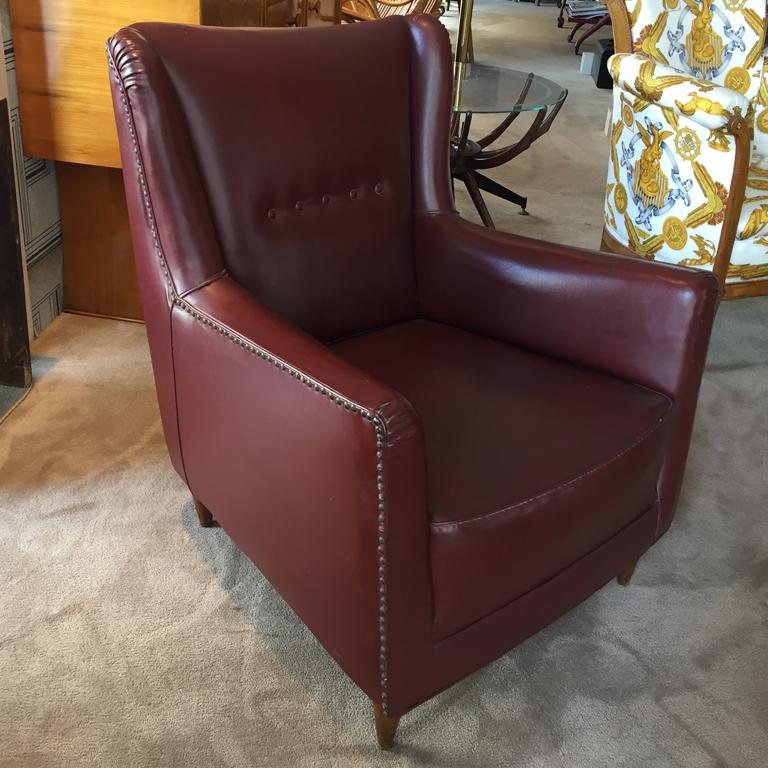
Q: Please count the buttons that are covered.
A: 5